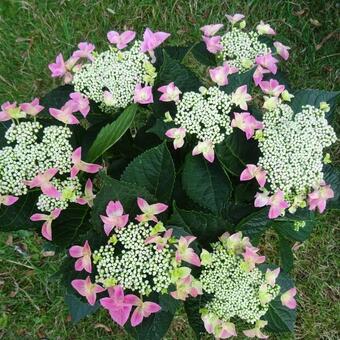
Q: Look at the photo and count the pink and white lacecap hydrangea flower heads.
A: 7